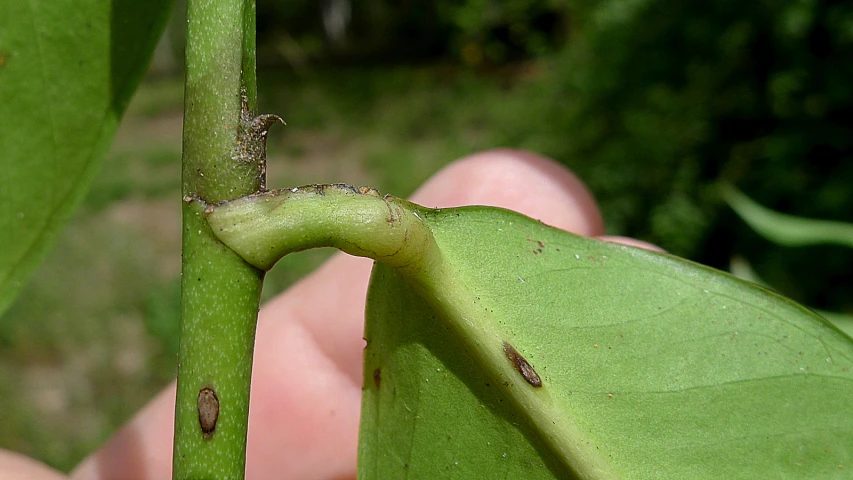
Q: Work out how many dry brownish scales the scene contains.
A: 2